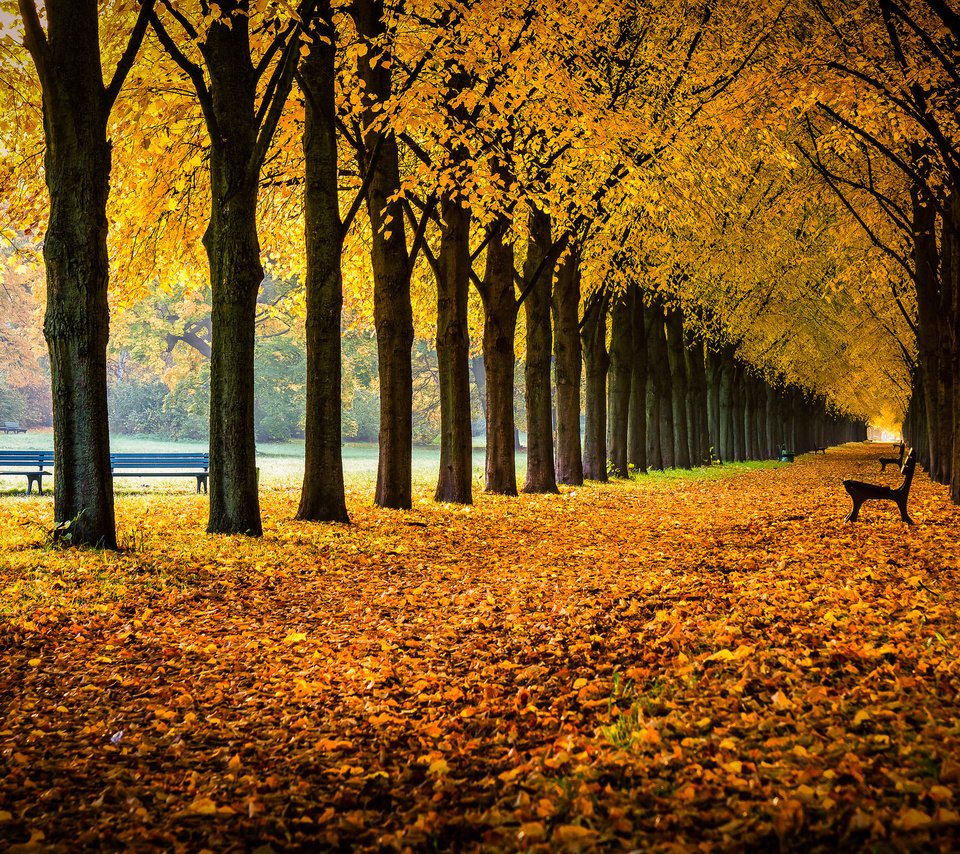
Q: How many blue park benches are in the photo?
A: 2